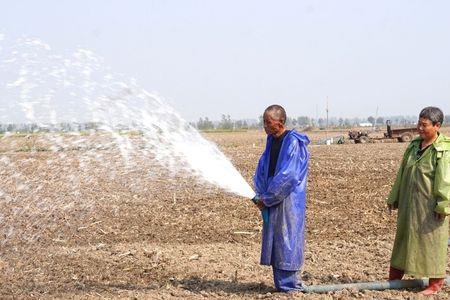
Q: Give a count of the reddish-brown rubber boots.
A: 2